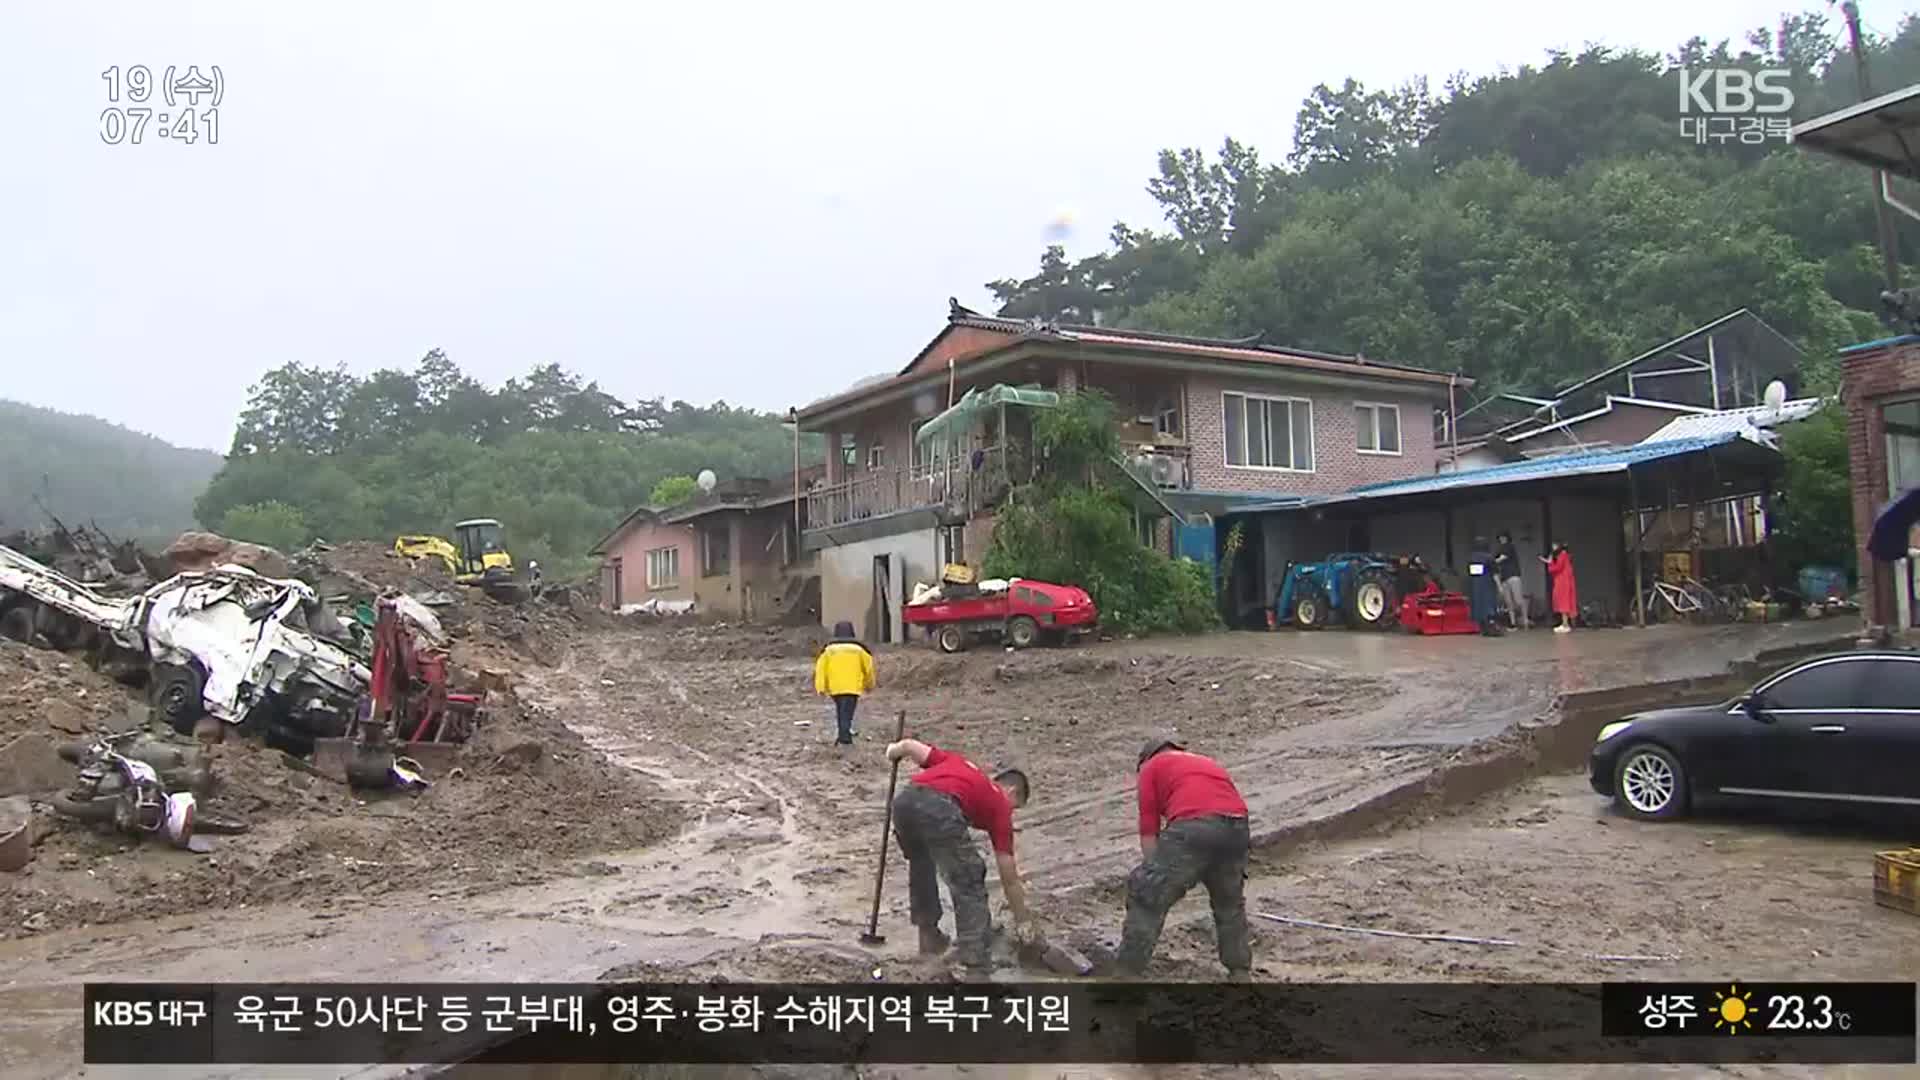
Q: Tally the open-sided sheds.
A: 1